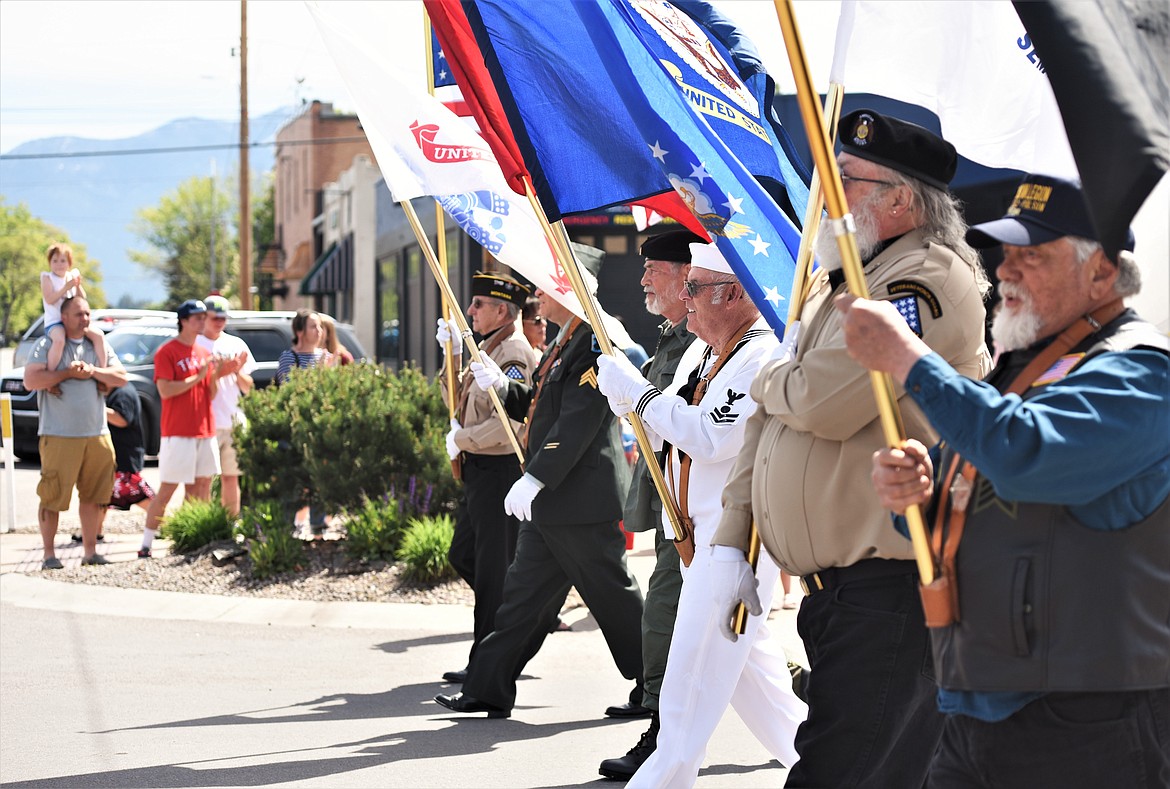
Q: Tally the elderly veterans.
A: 6